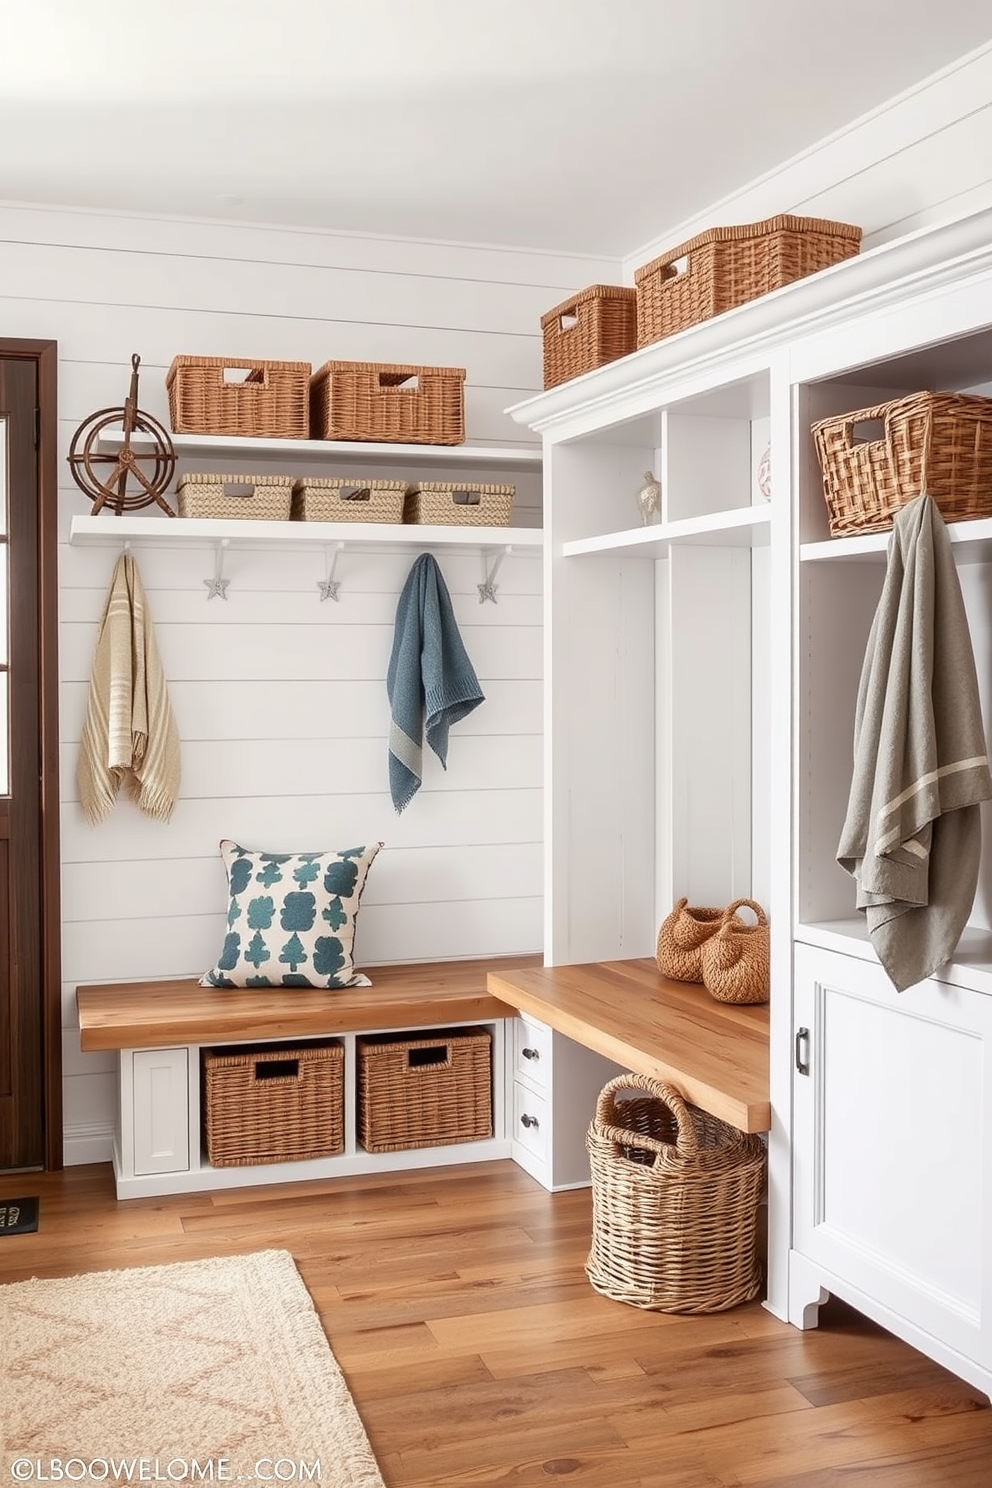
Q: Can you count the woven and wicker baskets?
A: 13